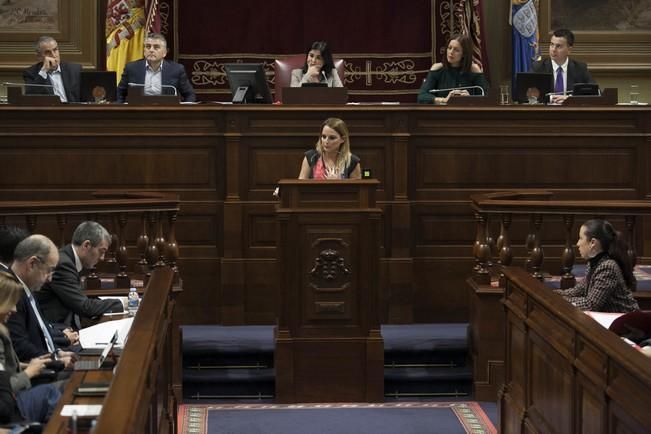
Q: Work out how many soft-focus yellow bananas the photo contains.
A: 0